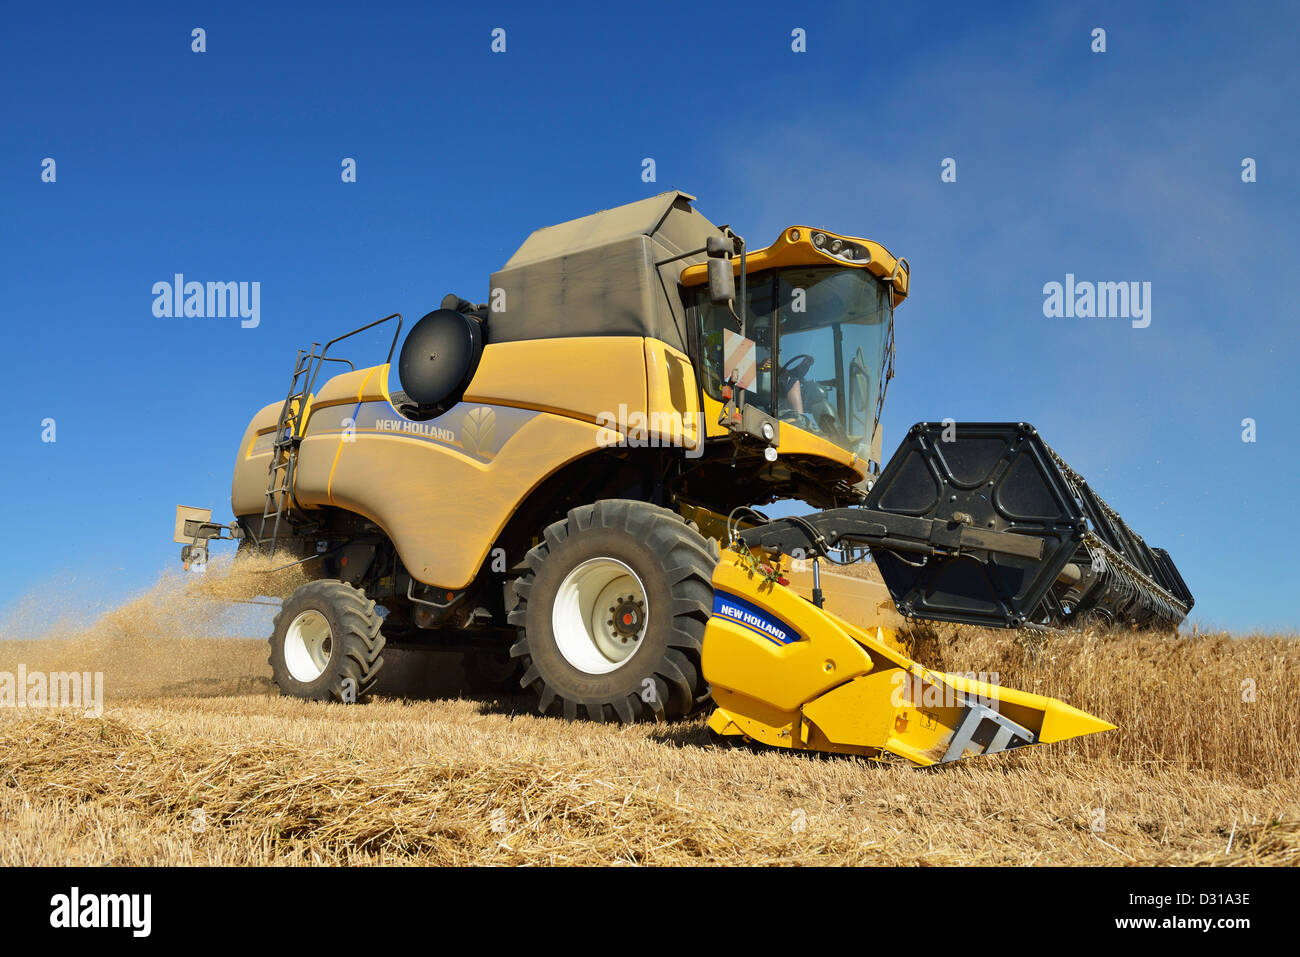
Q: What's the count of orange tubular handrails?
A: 0